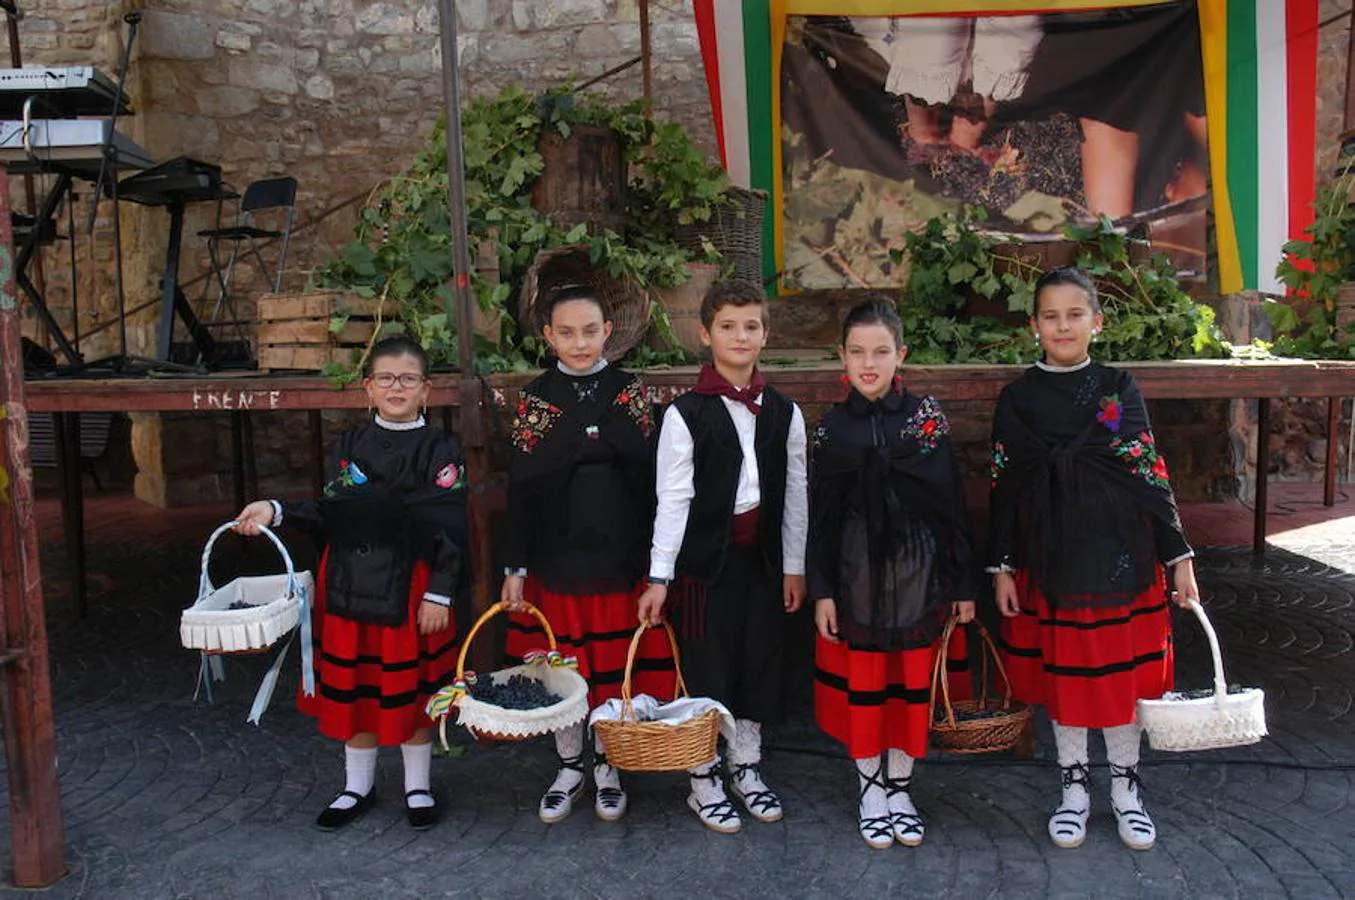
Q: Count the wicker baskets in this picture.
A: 7